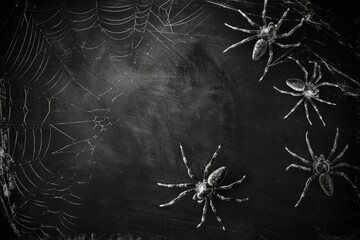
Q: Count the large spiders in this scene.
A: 4